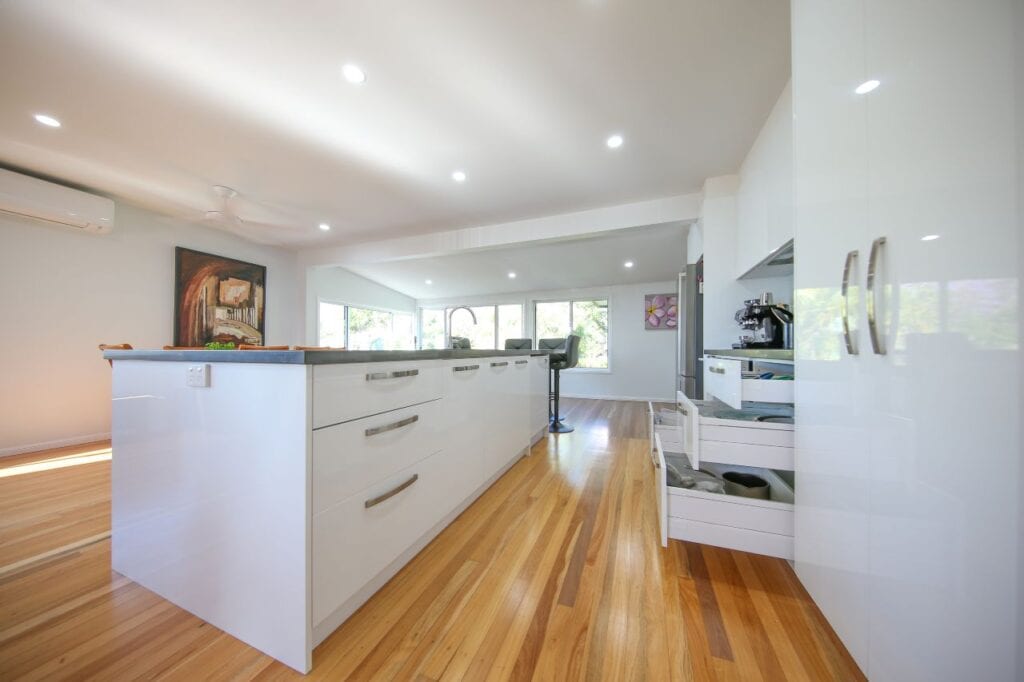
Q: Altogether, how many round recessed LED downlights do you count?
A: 8